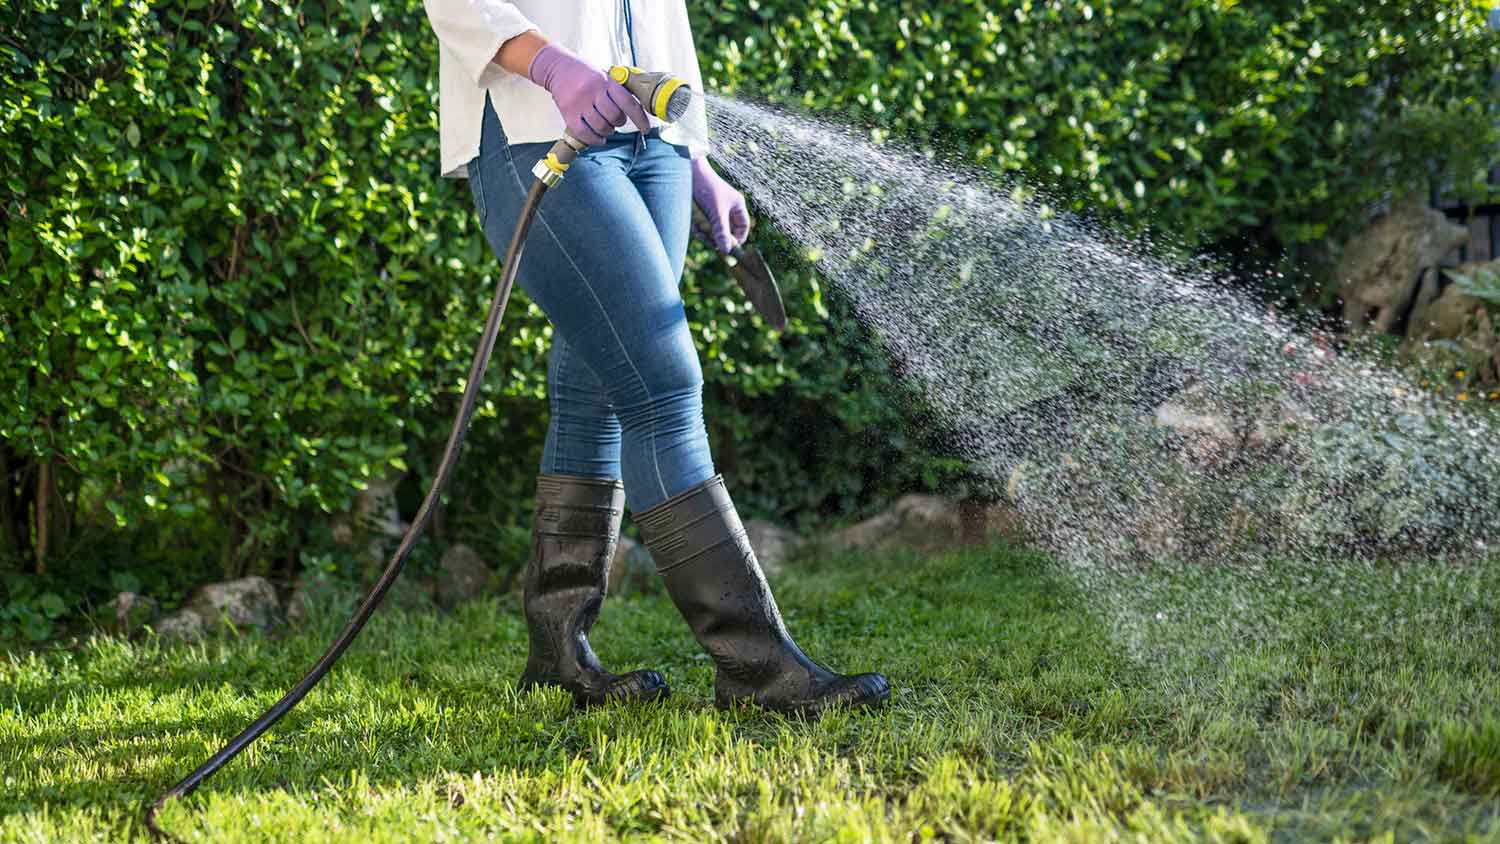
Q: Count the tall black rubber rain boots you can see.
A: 2